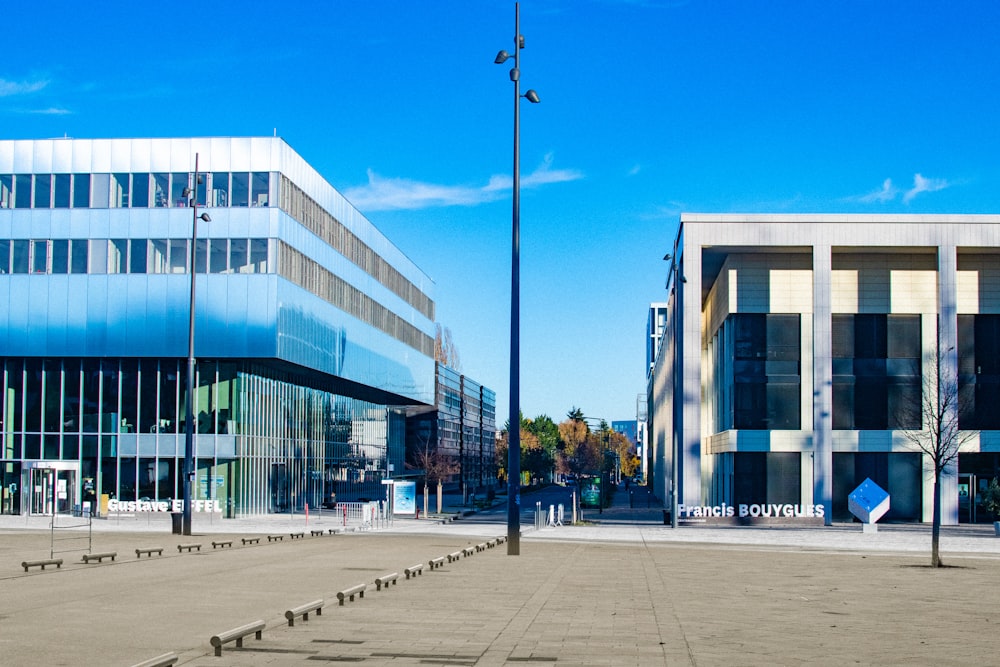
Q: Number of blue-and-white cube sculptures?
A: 1